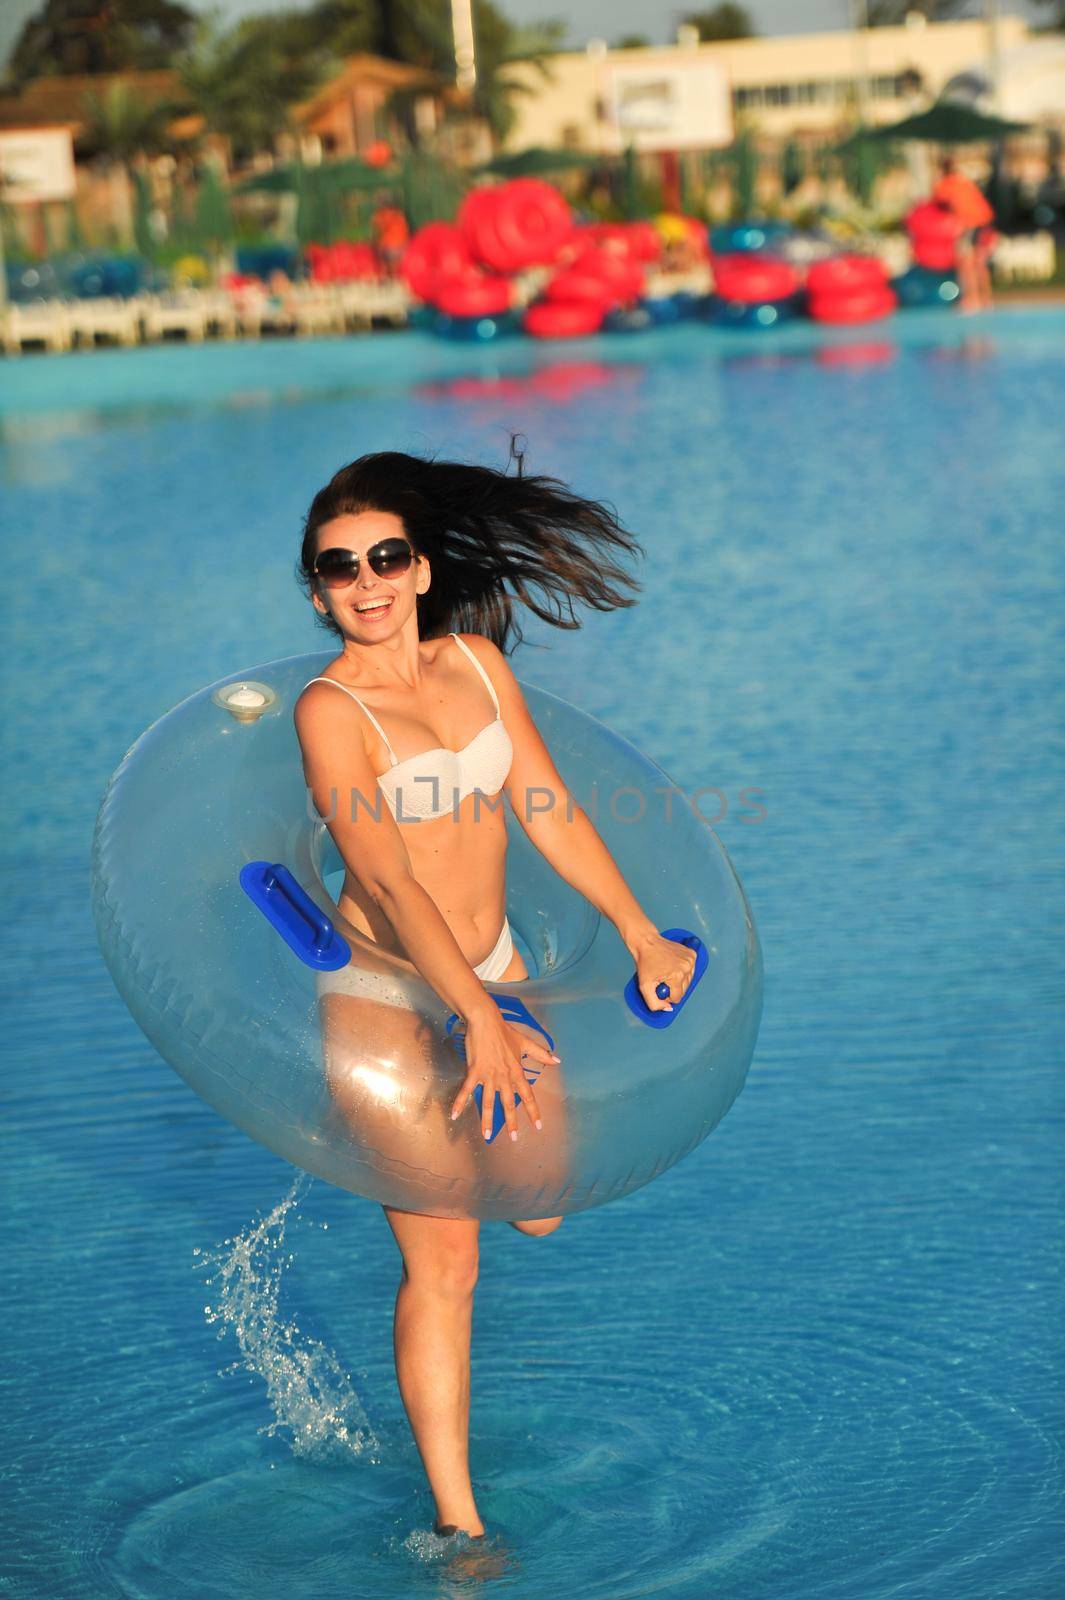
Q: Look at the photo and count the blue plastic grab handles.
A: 2